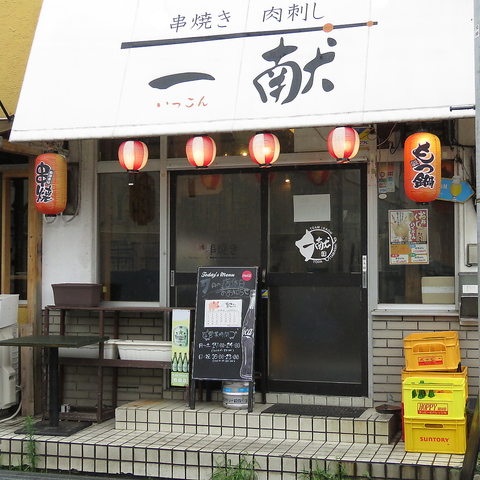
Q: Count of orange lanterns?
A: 2